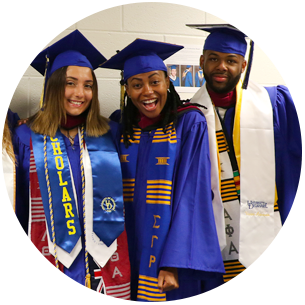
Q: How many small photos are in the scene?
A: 3